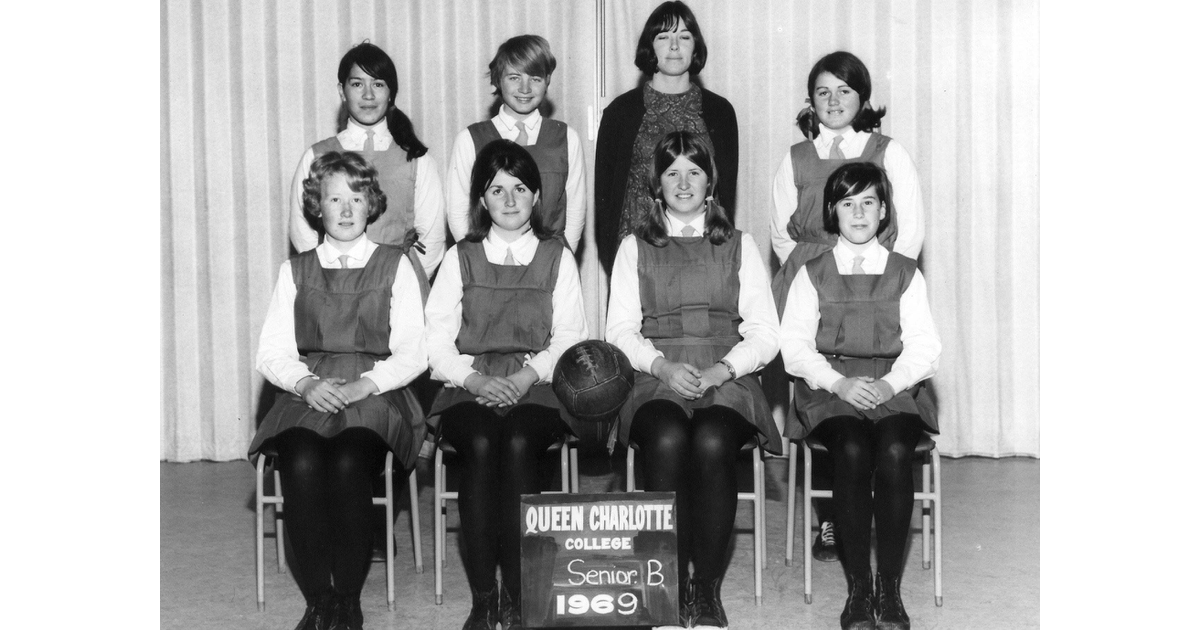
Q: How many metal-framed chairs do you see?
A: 4